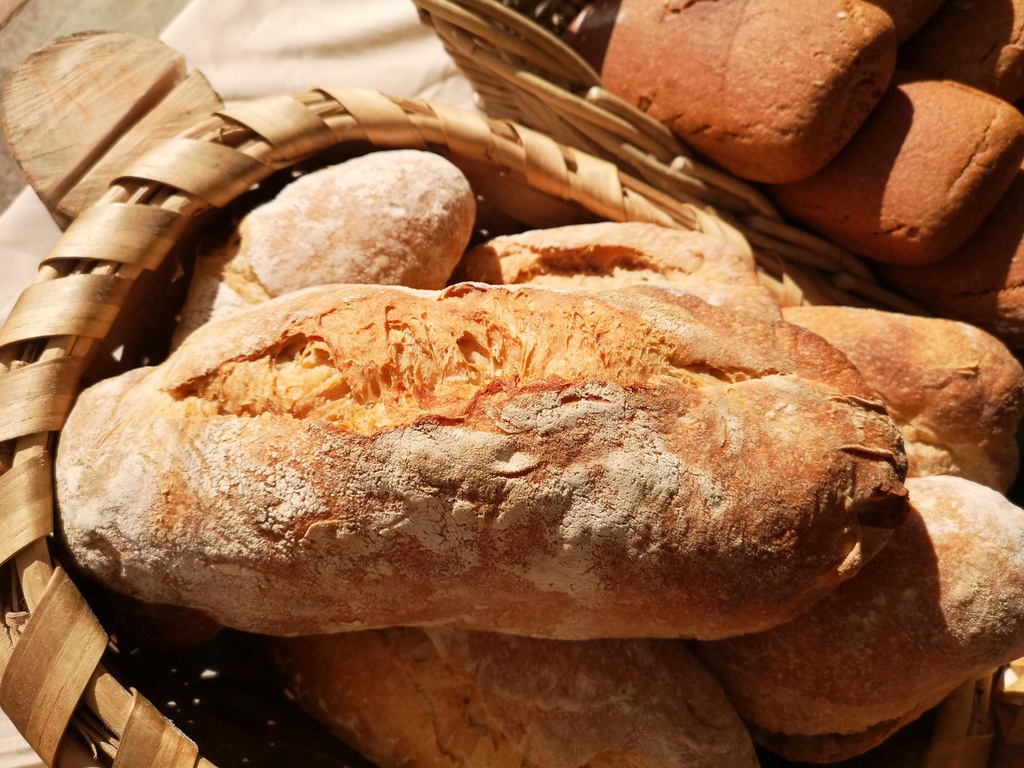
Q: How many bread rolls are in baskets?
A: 11